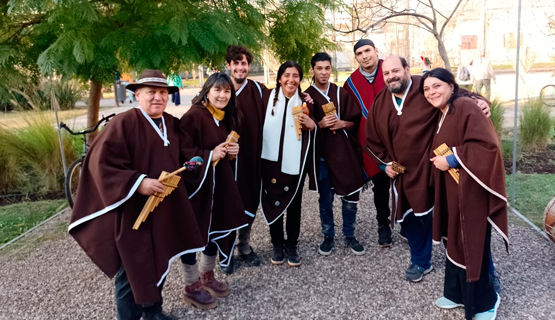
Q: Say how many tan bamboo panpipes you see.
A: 6